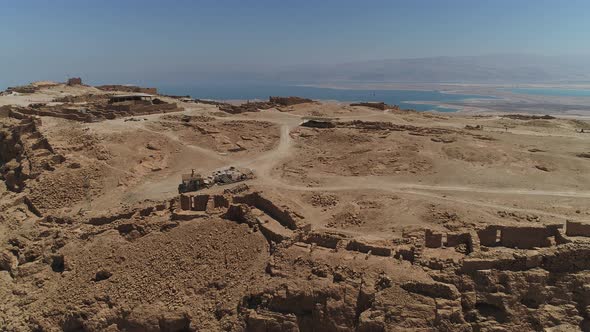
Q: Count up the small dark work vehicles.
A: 1